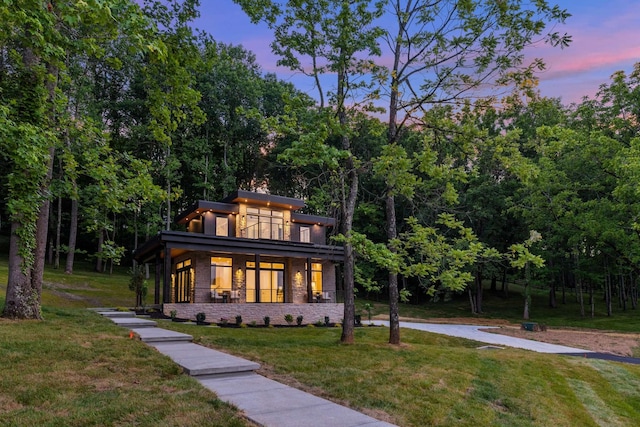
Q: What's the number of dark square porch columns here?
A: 4